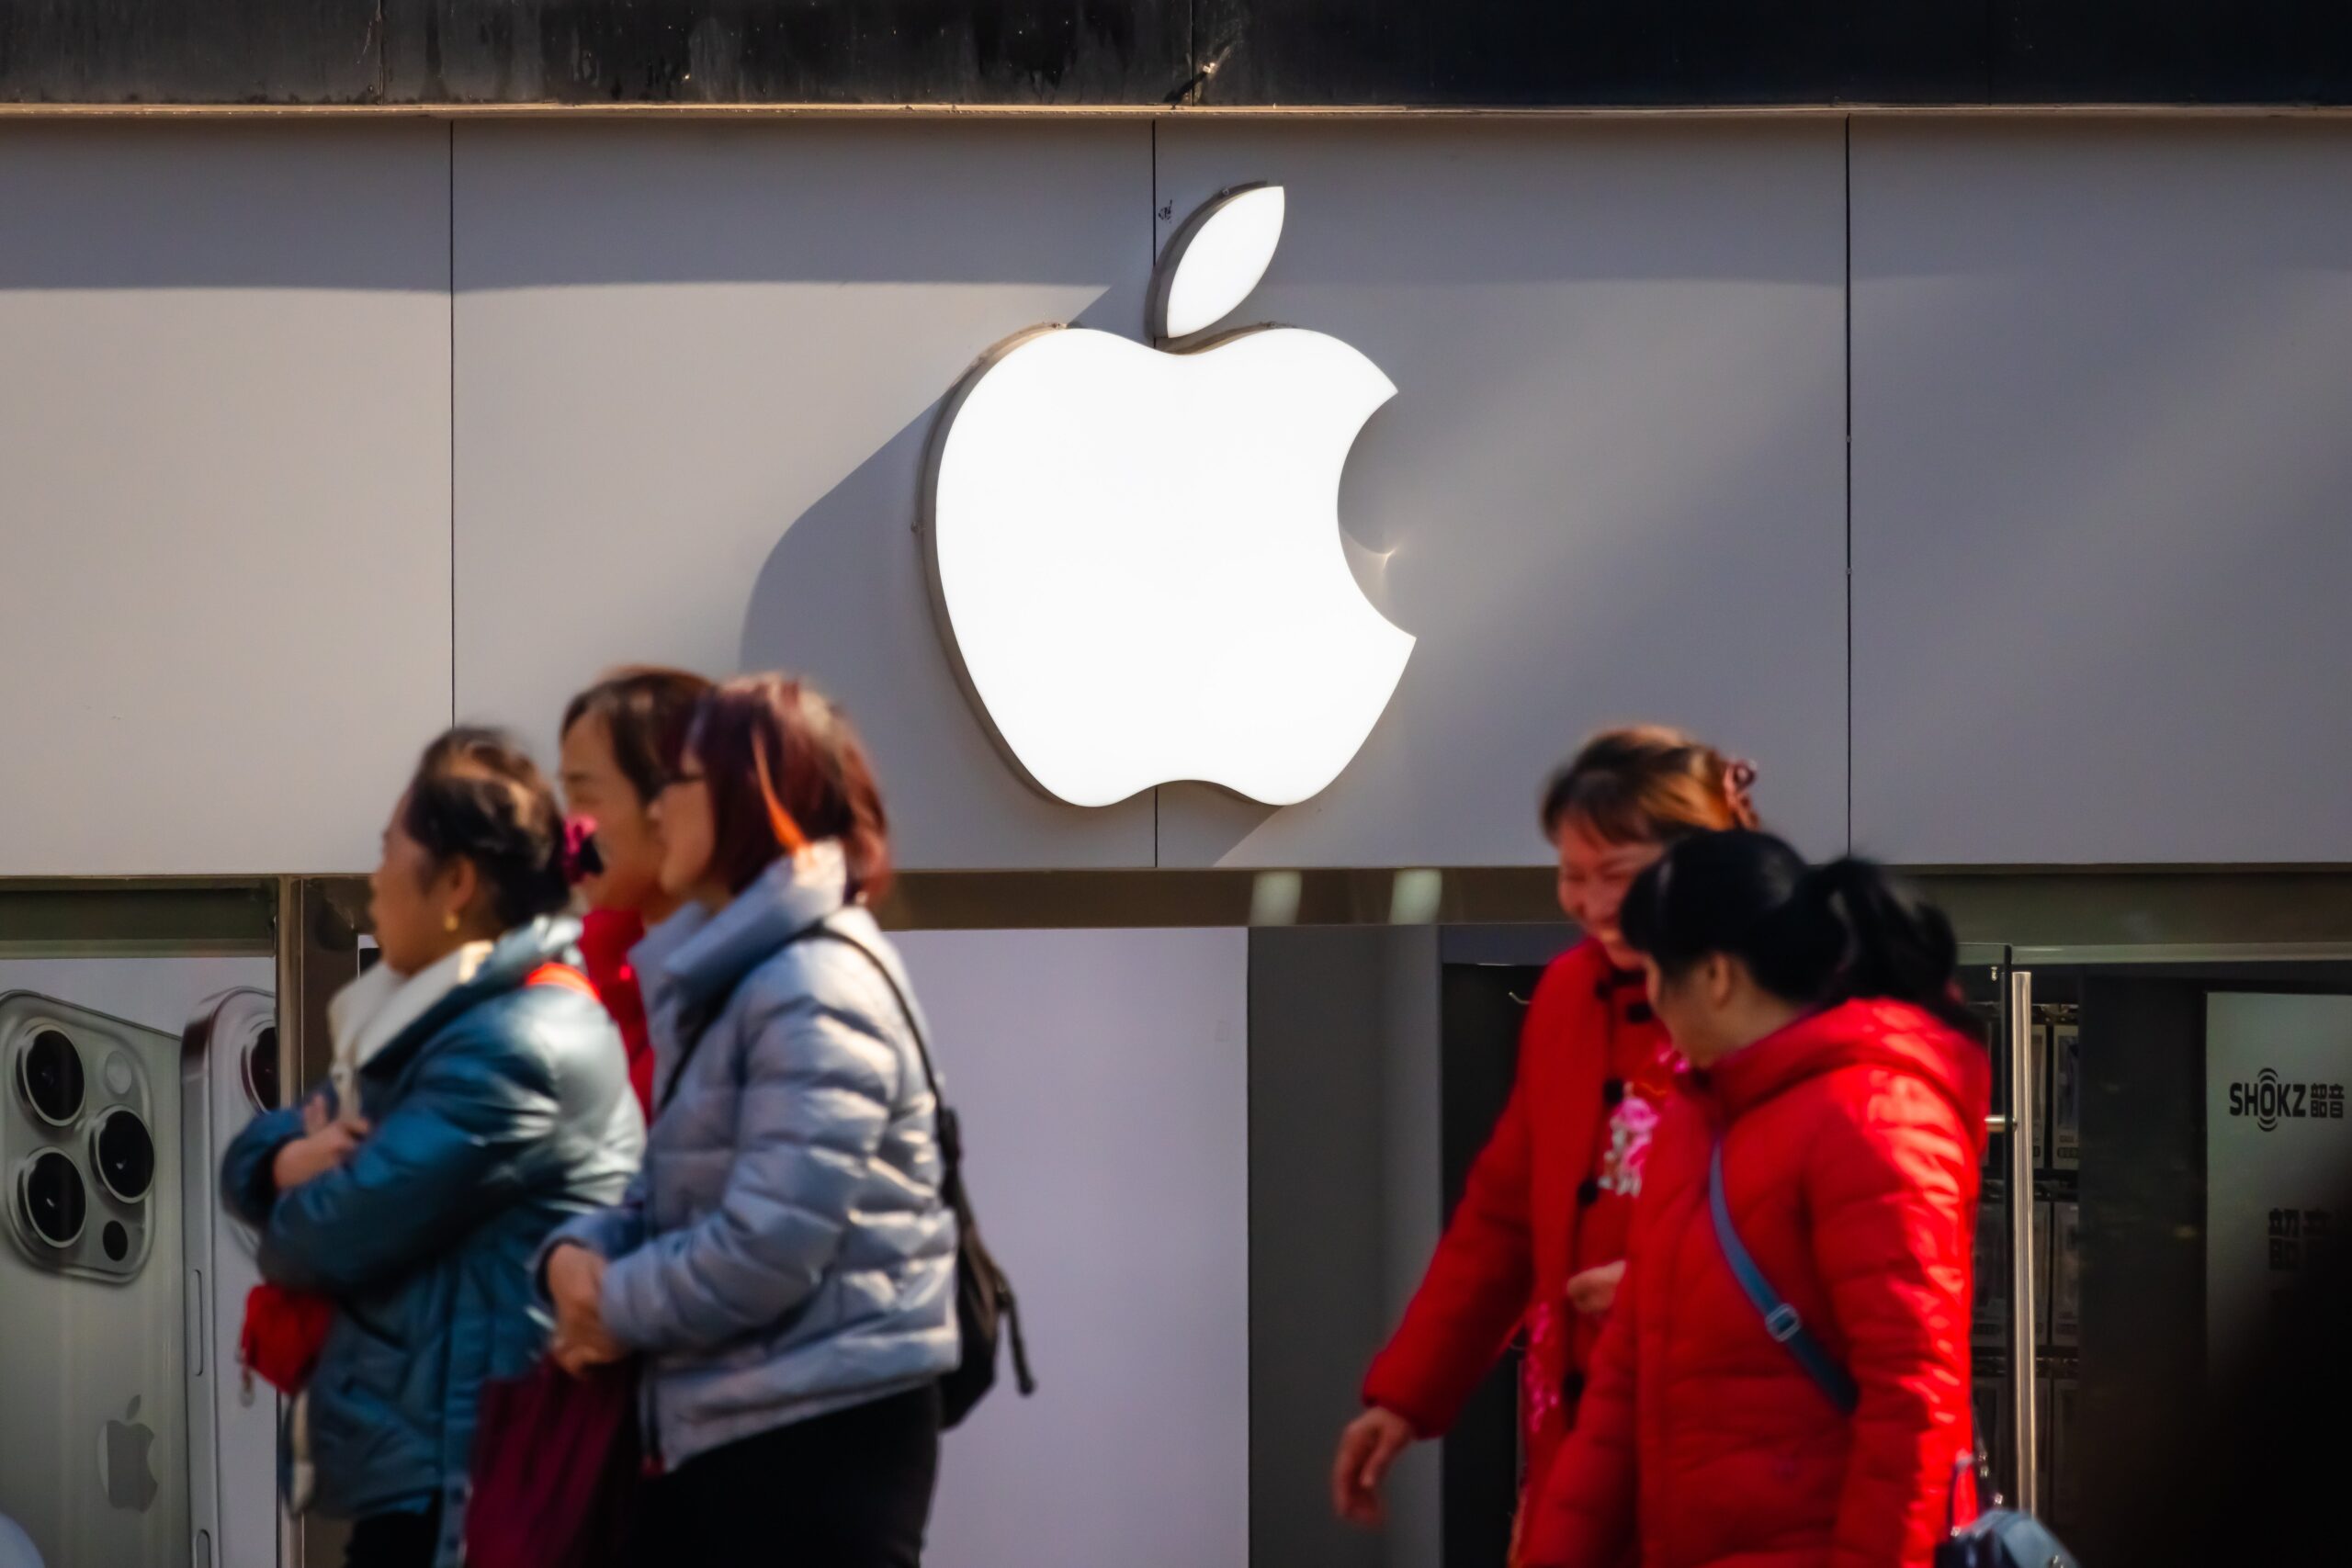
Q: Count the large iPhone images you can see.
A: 2